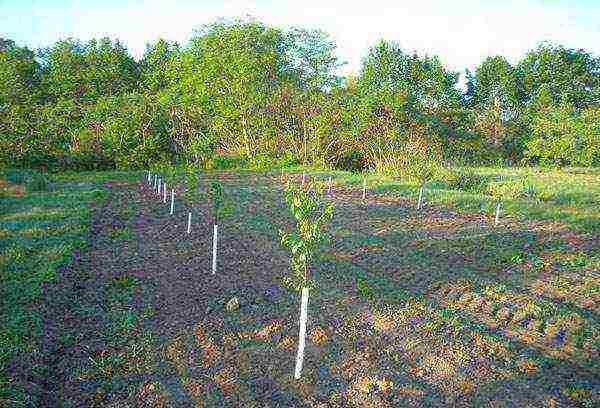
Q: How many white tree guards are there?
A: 14